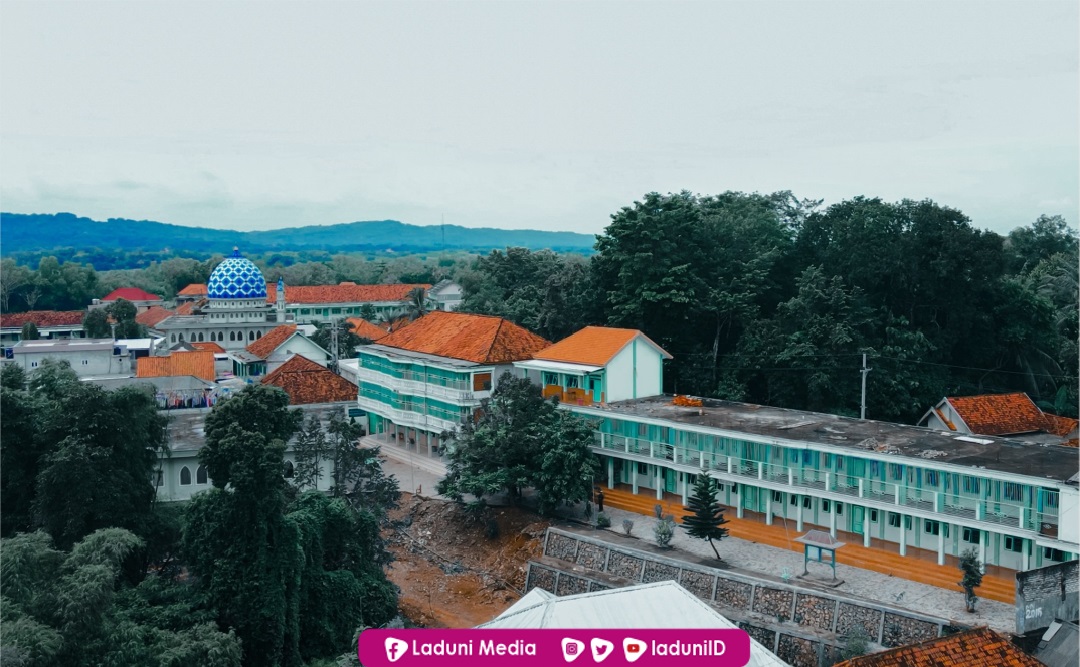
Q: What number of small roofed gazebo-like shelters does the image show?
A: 1